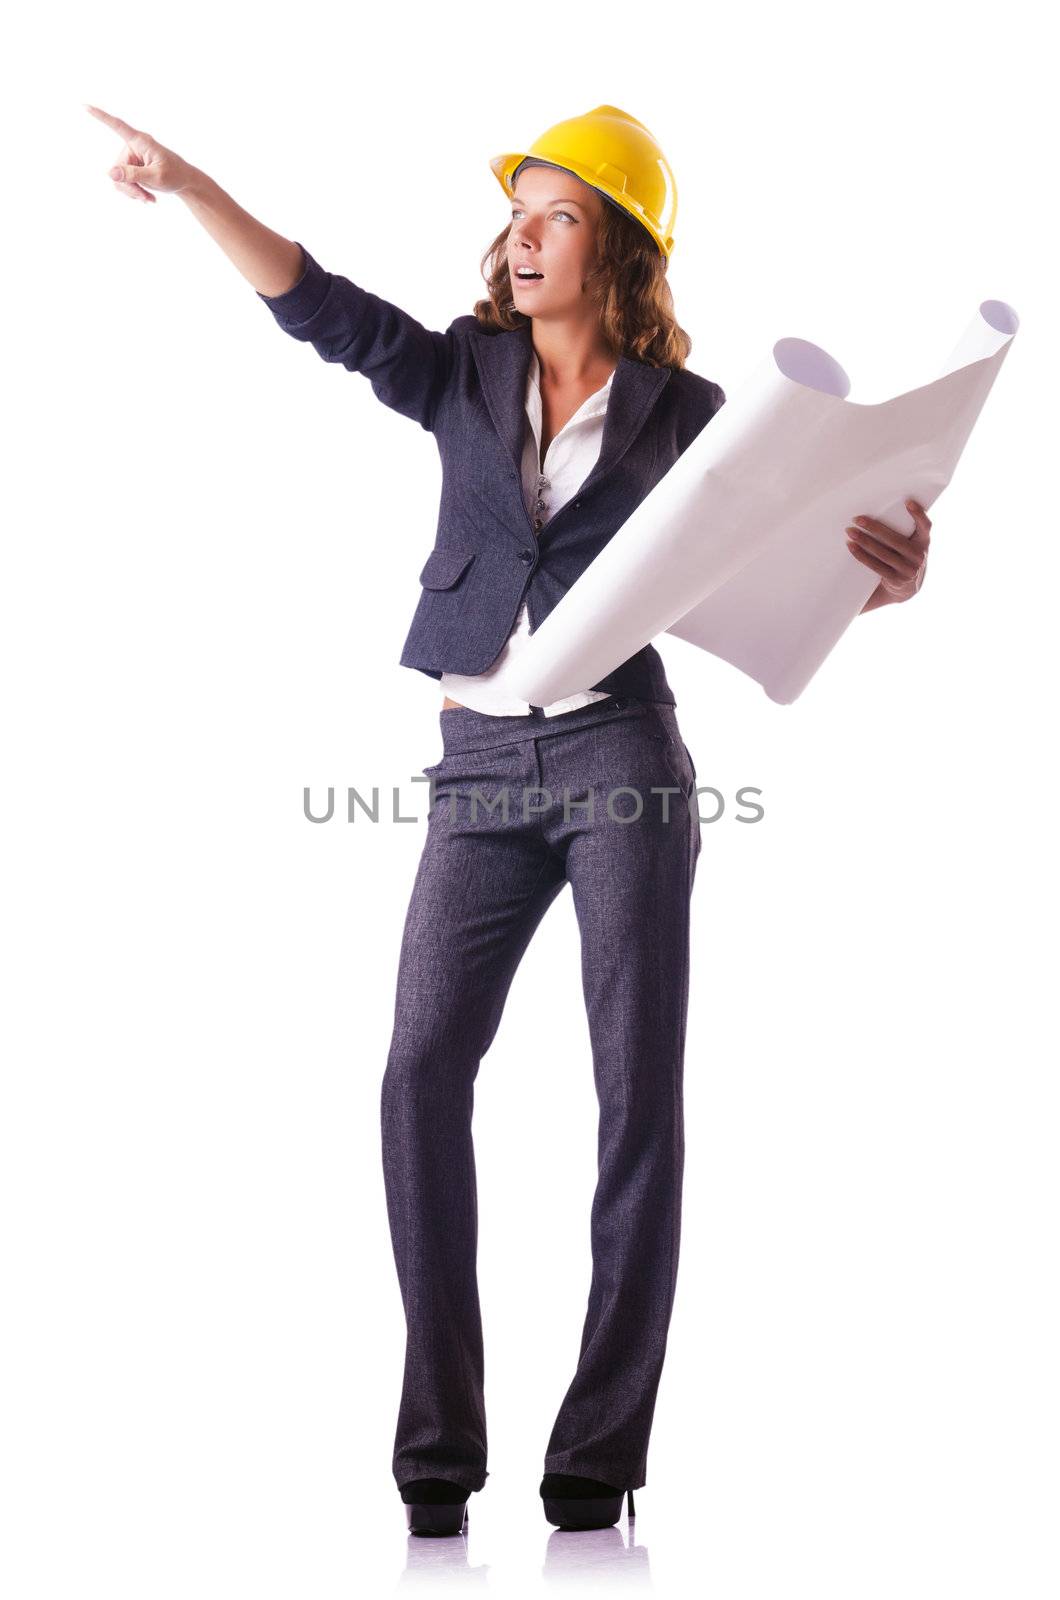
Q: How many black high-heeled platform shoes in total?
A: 2